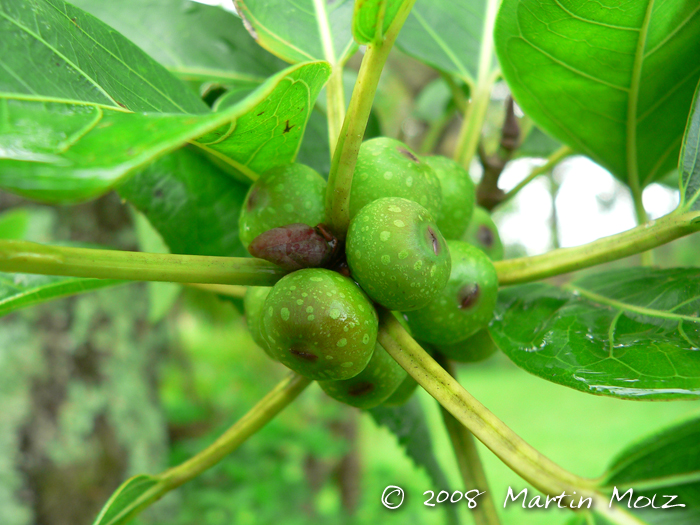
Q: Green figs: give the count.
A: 11